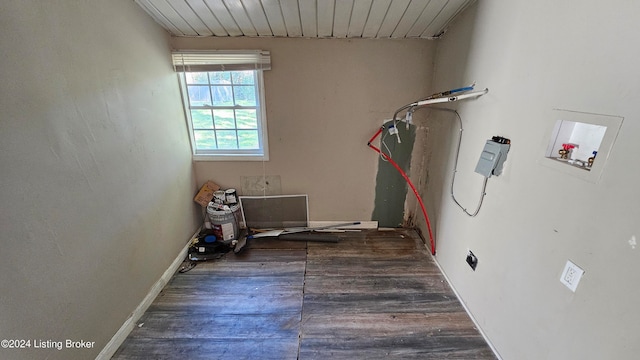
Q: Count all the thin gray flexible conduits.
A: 1